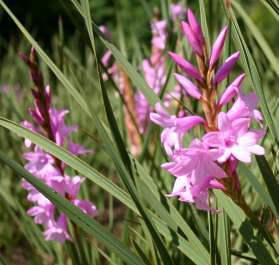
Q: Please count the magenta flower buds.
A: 7